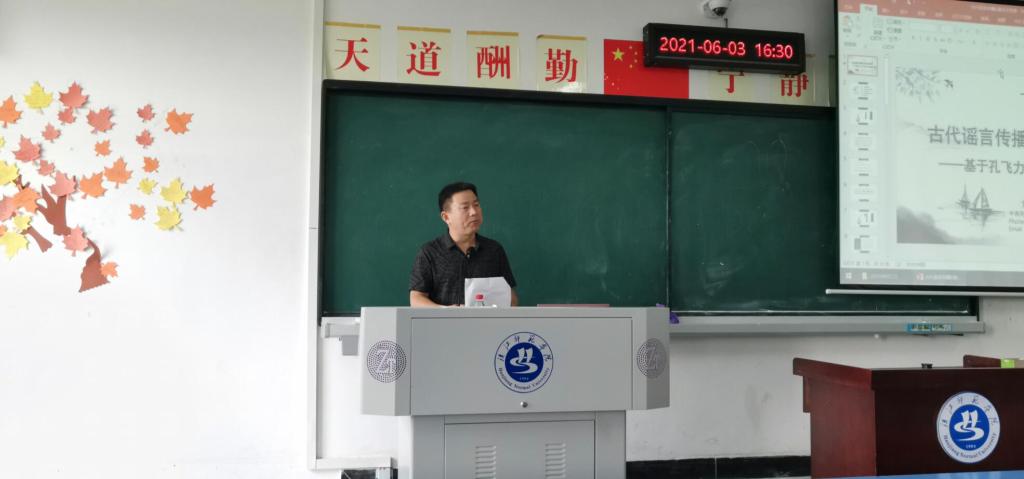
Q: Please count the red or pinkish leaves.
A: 11